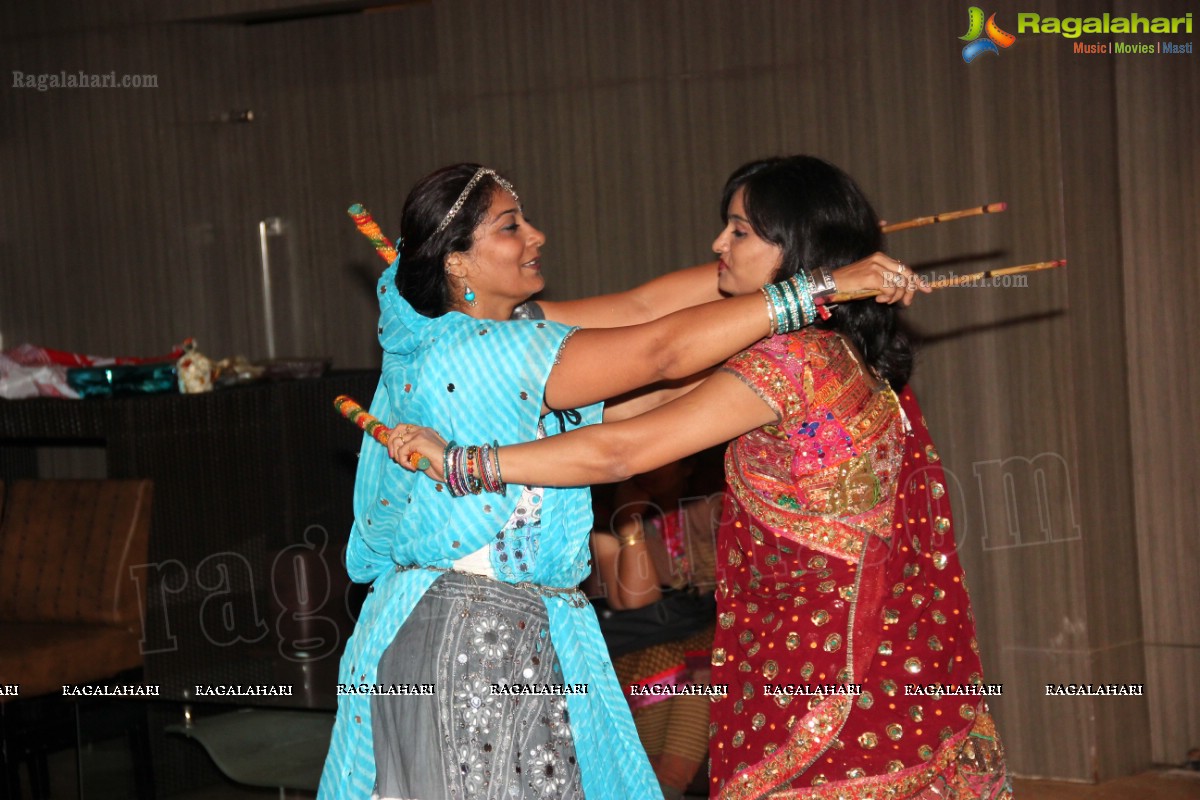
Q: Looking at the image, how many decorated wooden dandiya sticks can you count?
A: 4